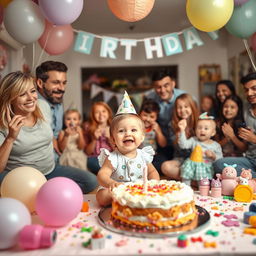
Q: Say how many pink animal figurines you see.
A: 4